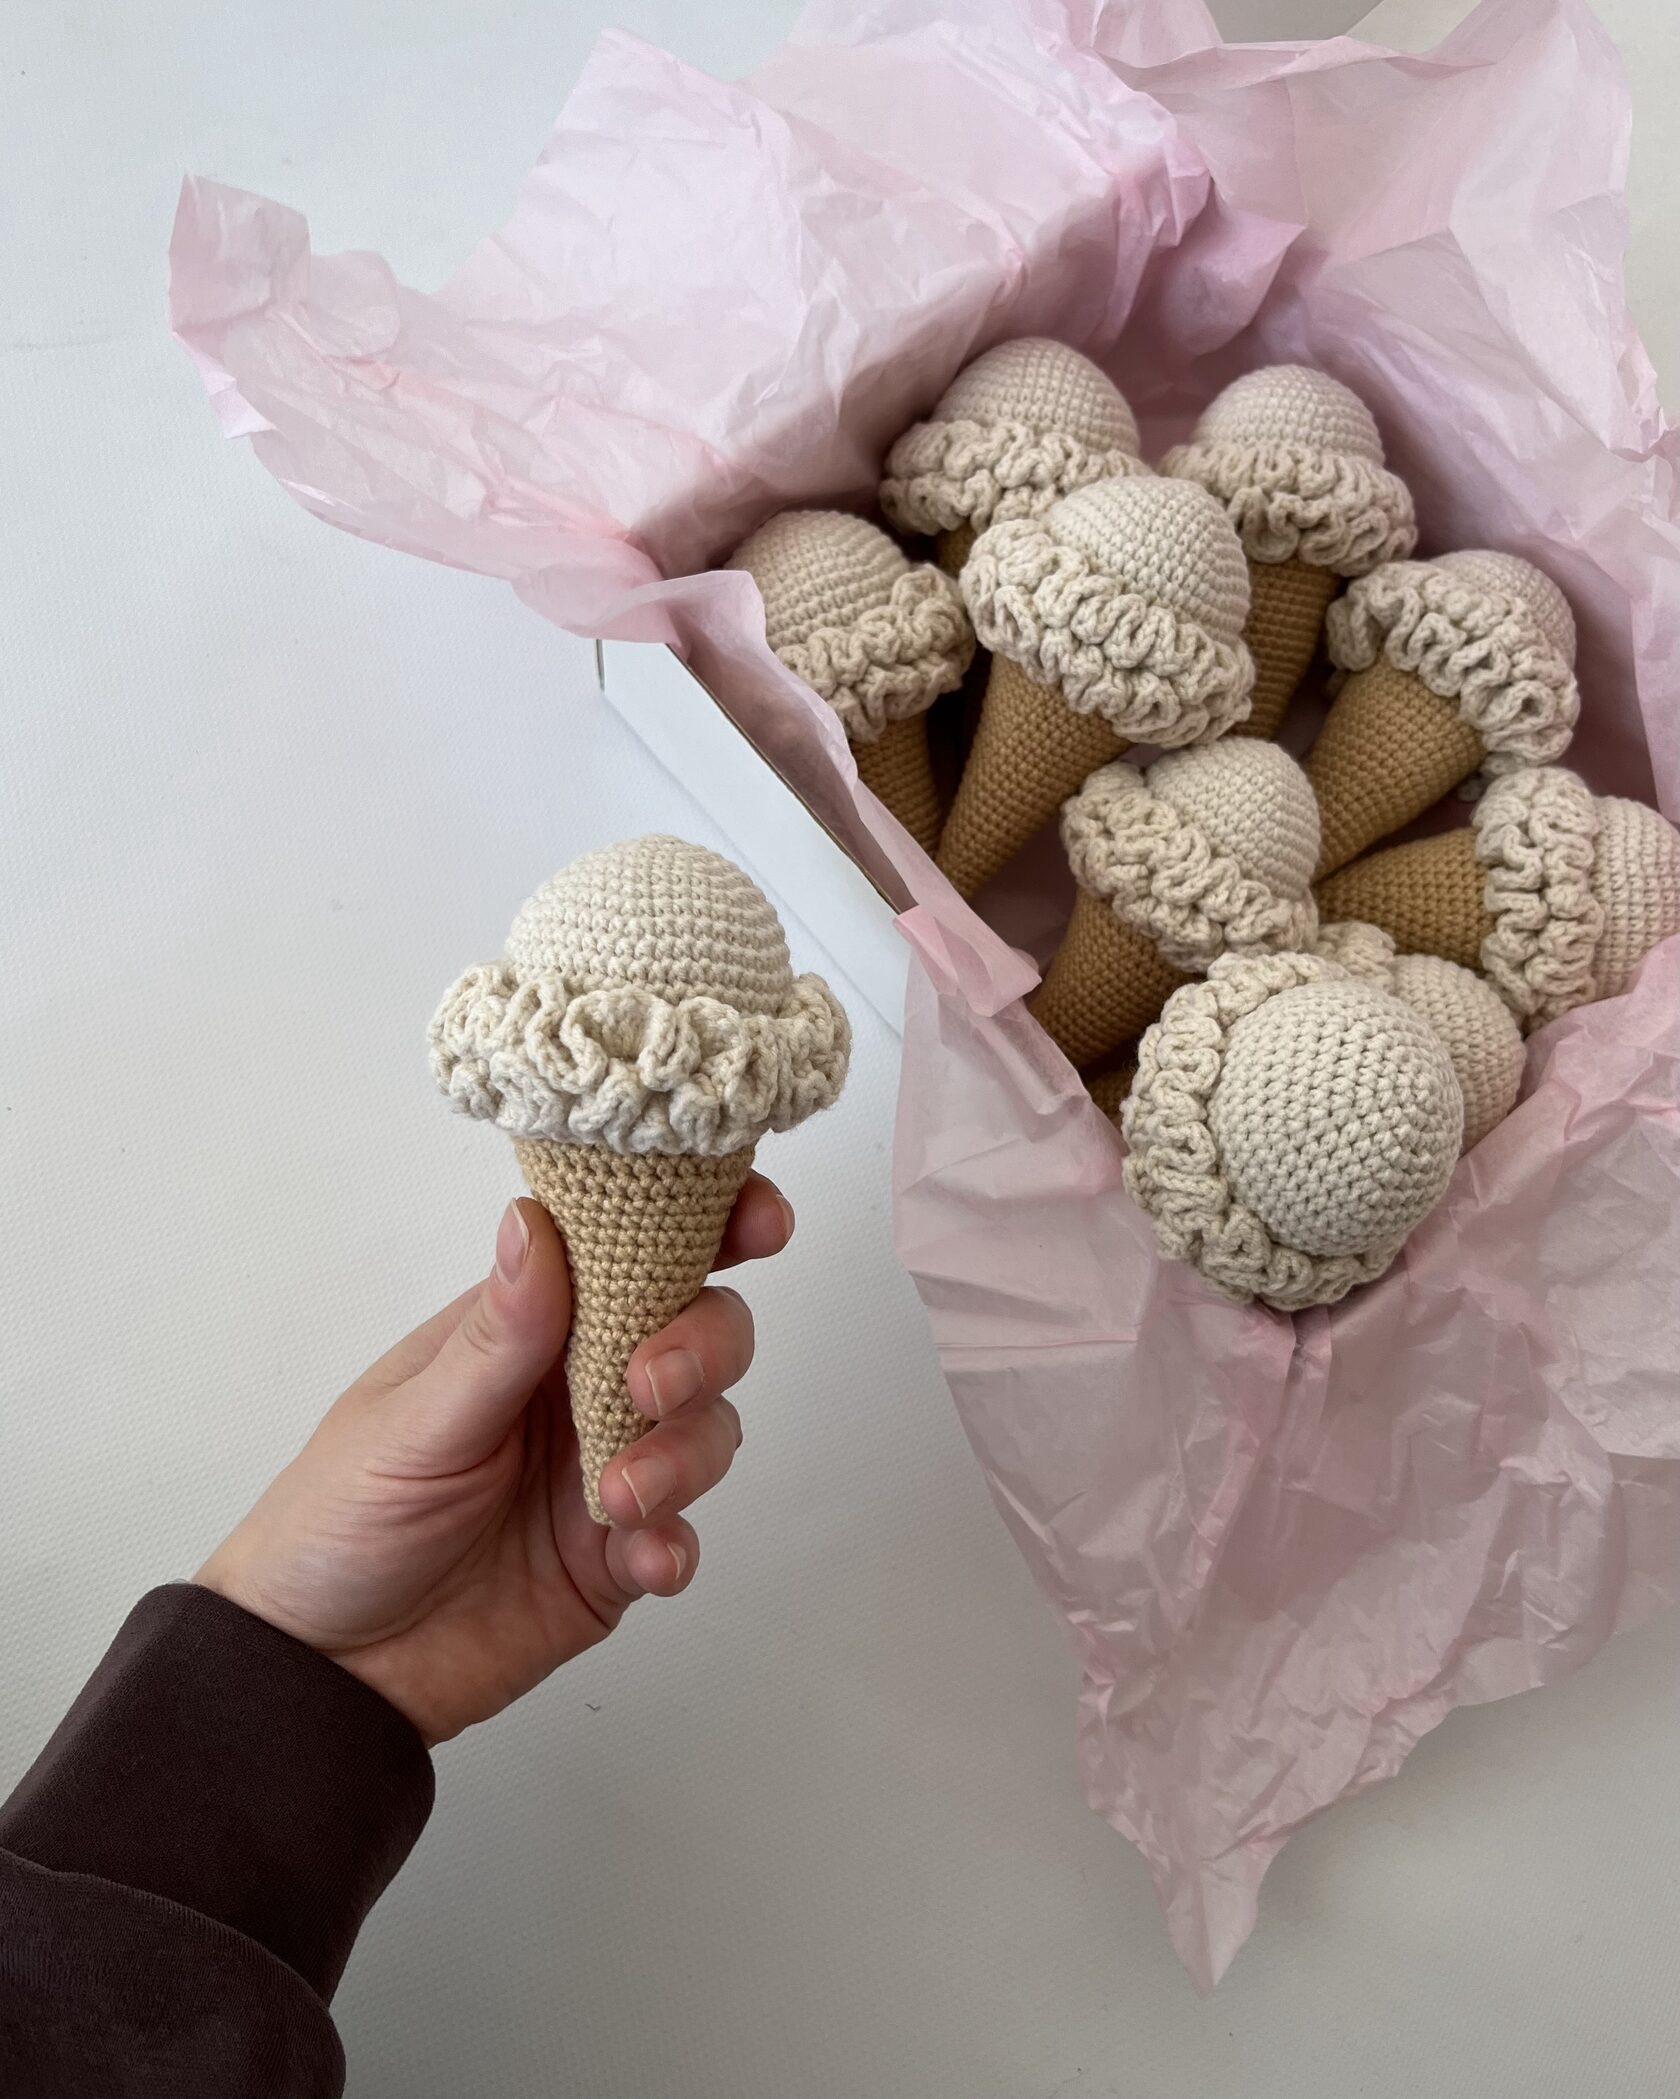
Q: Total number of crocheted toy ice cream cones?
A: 10